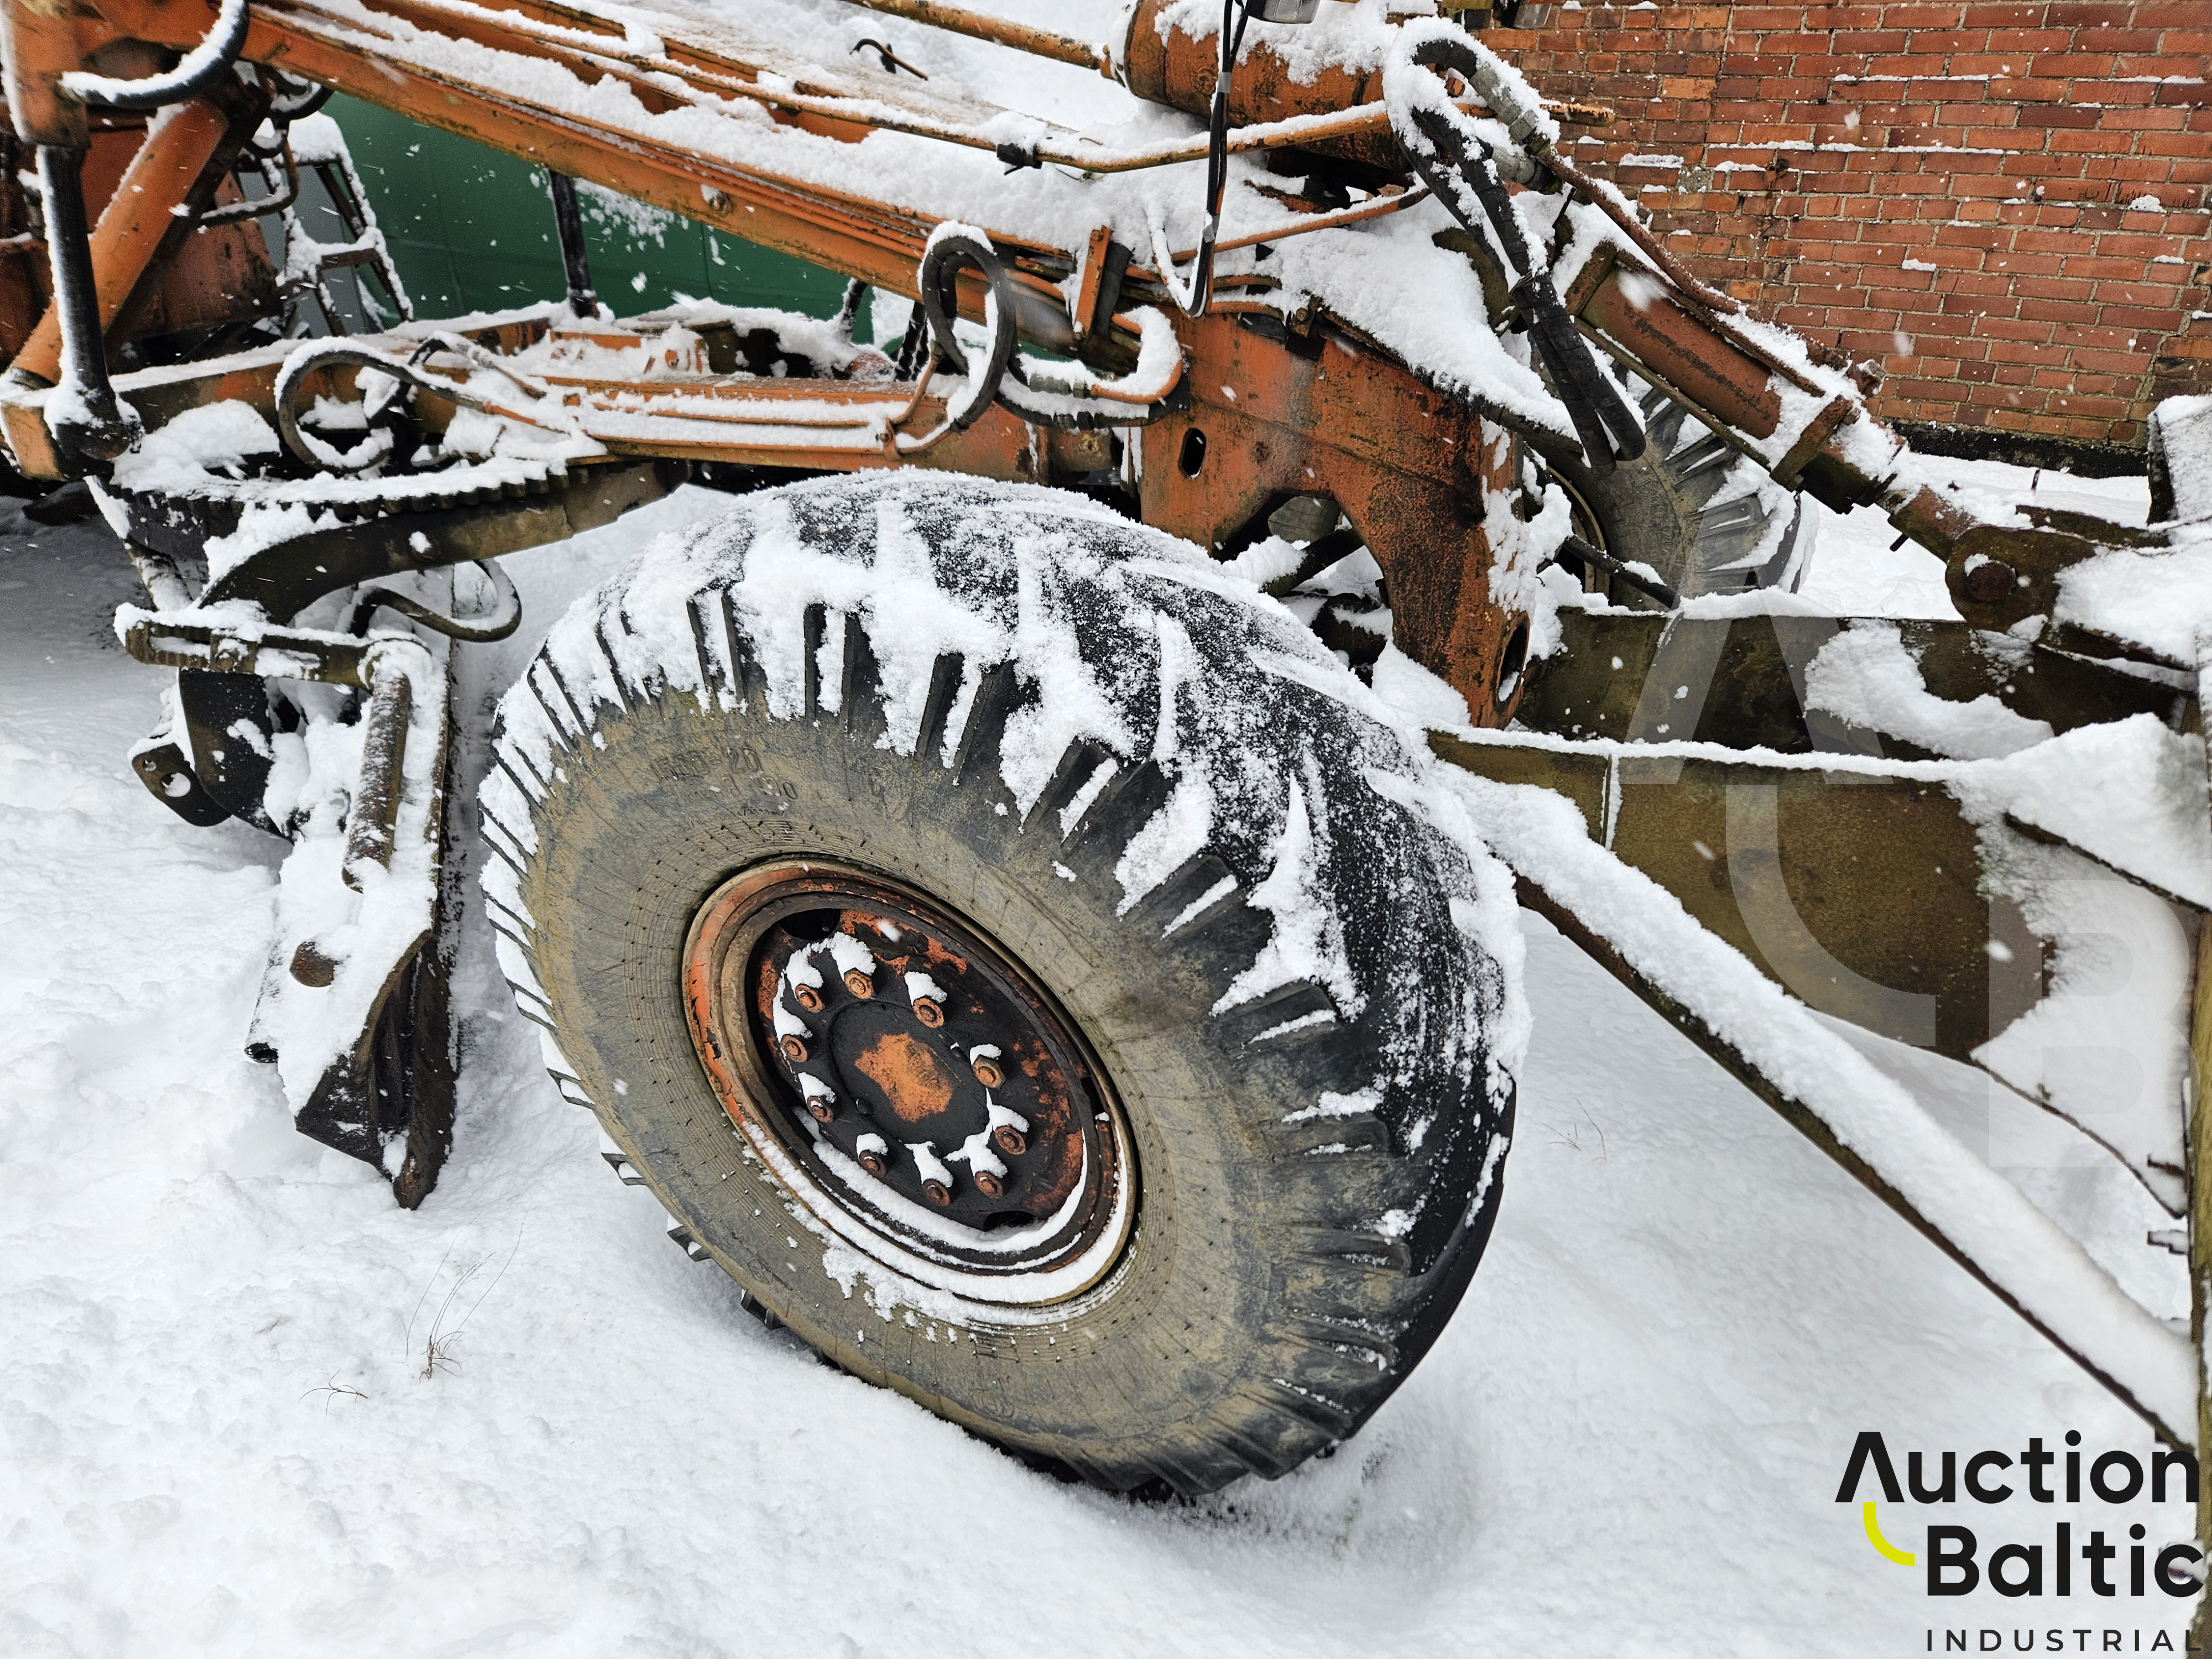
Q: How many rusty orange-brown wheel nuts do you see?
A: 10